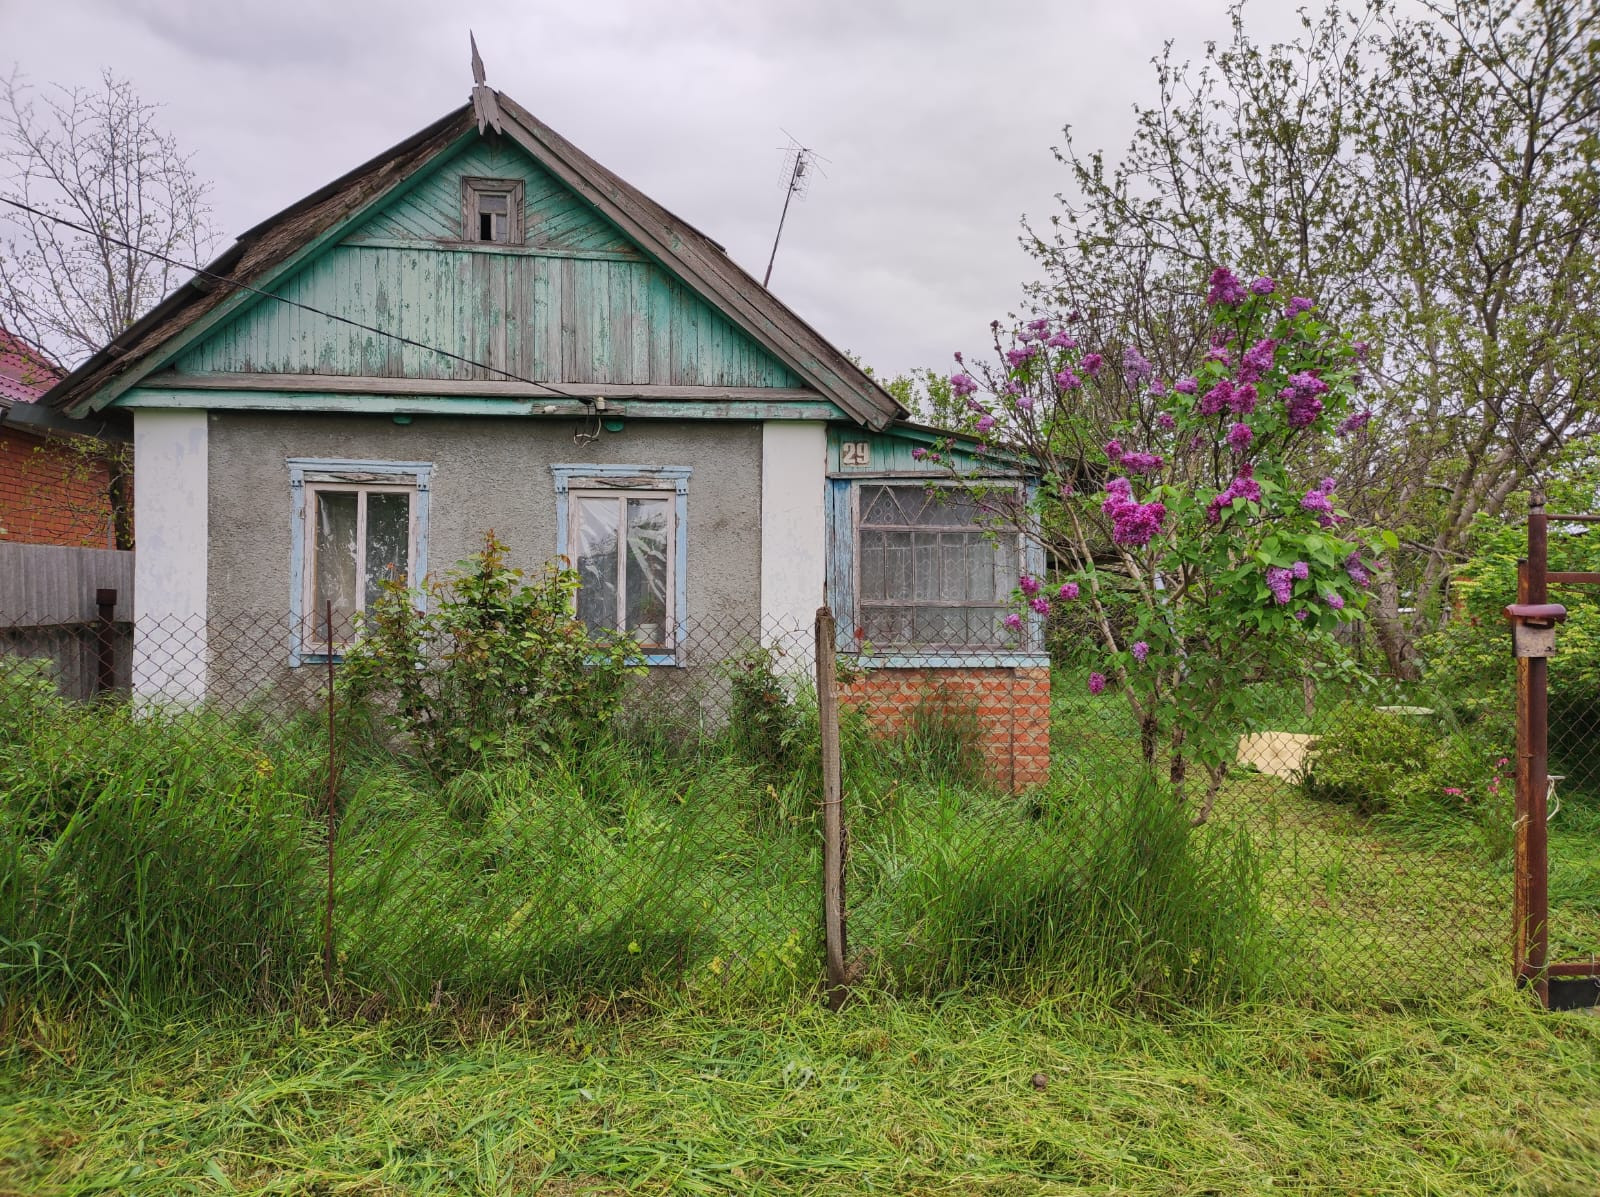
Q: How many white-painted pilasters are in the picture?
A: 2